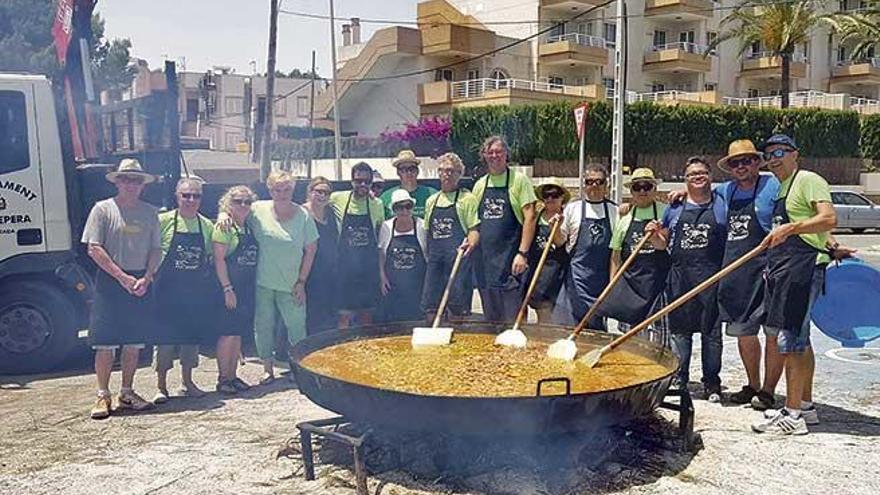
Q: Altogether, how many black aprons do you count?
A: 13